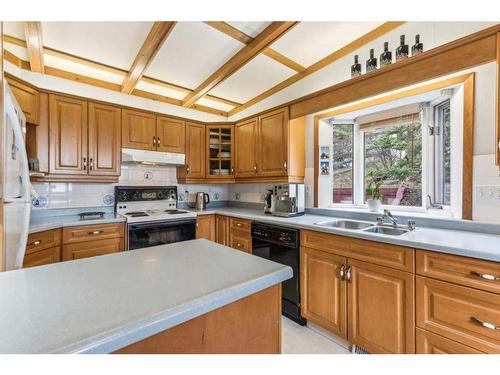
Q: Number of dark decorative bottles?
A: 5